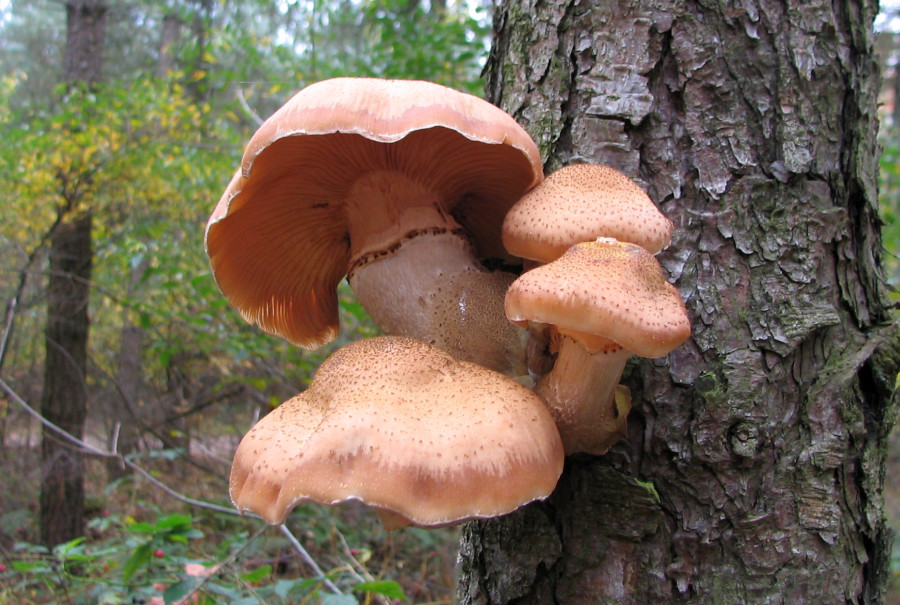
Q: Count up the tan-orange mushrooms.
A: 4